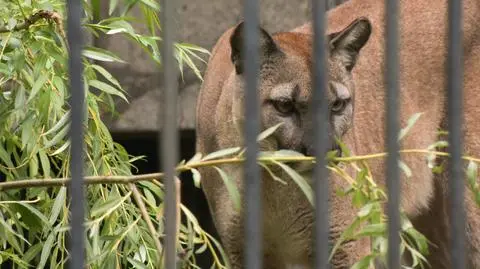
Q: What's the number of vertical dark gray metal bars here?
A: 6